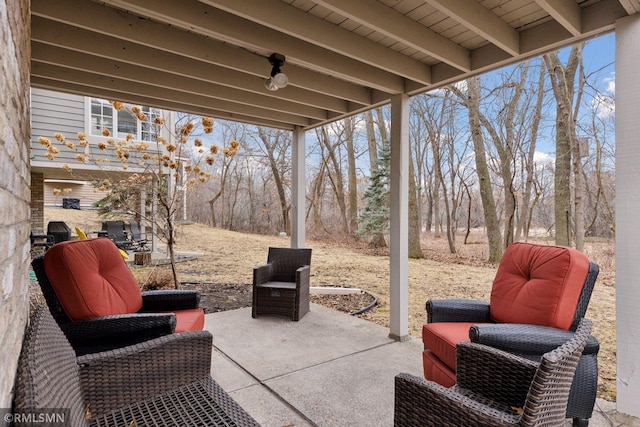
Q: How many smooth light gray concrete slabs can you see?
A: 4